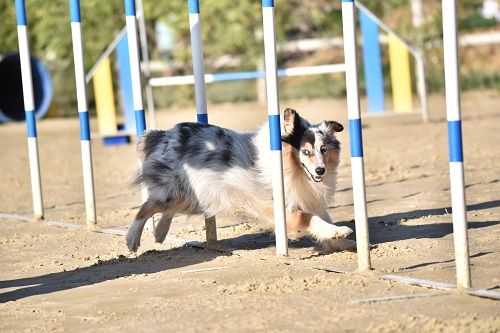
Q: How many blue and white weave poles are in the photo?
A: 7